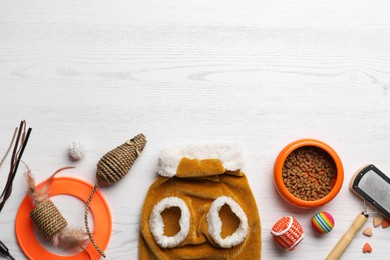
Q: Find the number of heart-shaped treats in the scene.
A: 4